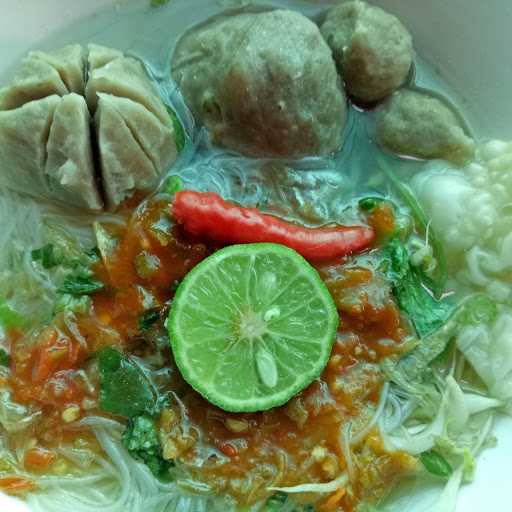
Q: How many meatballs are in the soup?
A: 4